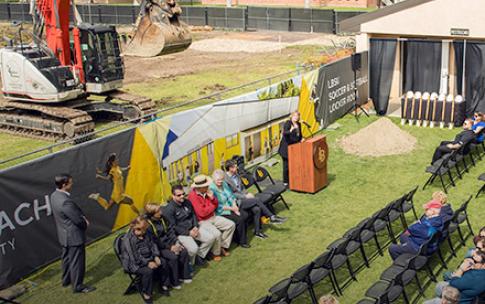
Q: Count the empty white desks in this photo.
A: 0